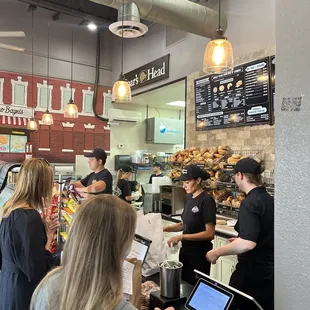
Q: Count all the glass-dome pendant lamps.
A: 5